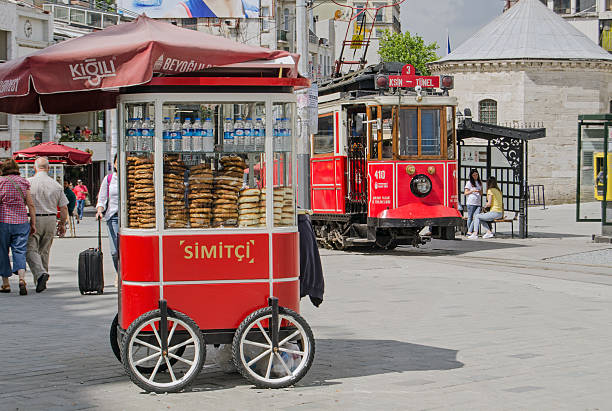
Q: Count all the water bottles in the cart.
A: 14